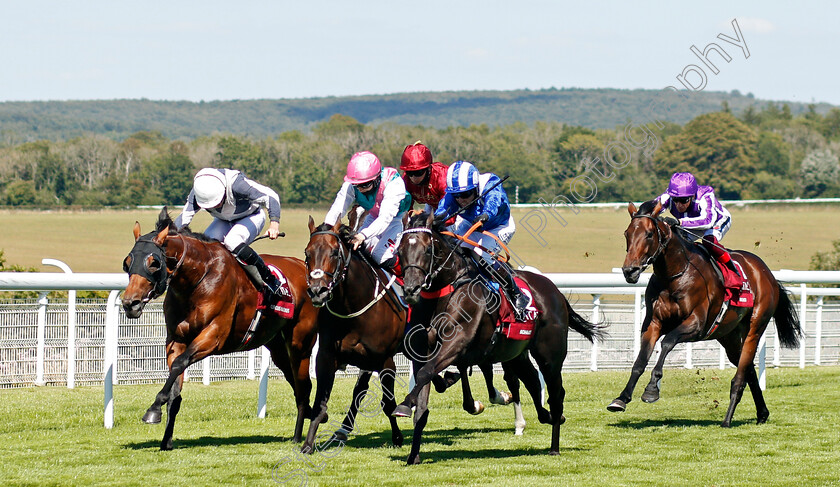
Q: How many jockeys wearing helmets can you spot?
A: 5